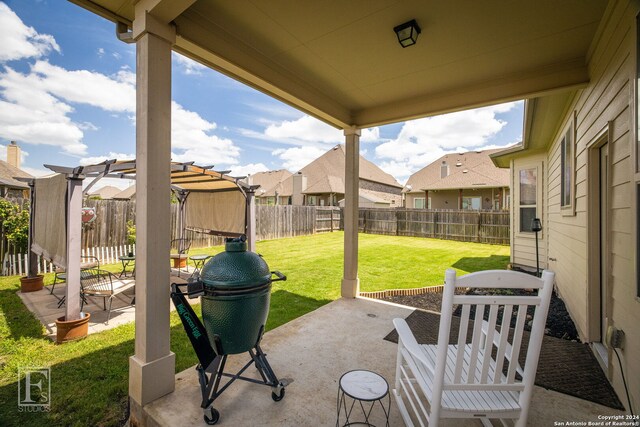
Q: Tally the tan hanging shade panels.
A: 2